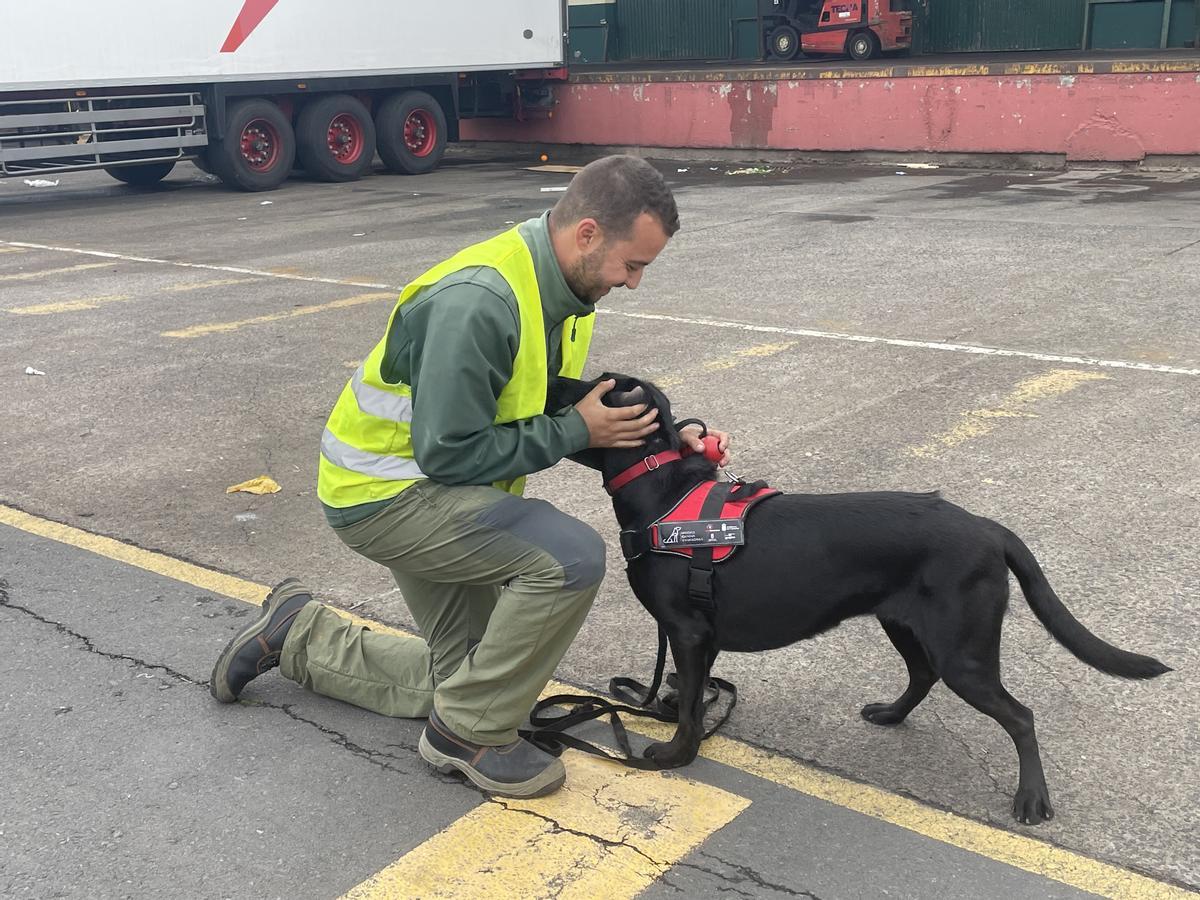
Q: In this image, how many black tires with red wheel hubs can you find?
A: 3